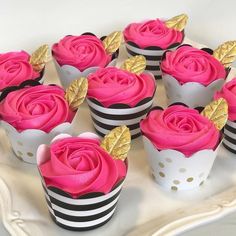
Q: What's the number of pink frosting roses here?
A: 9